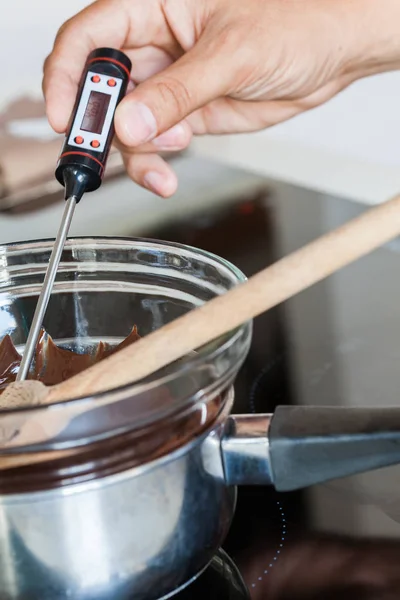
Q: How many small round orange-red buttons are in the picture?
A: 4